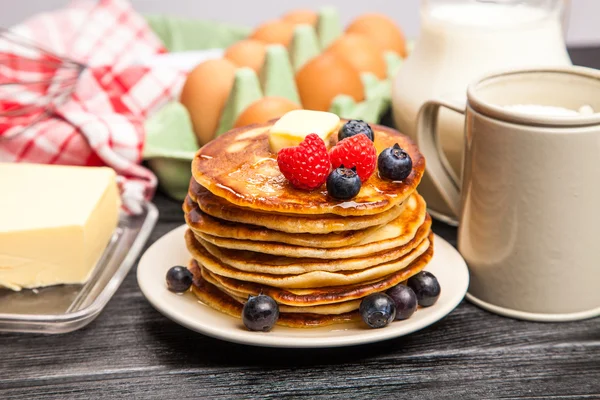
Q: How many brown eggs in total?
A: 8